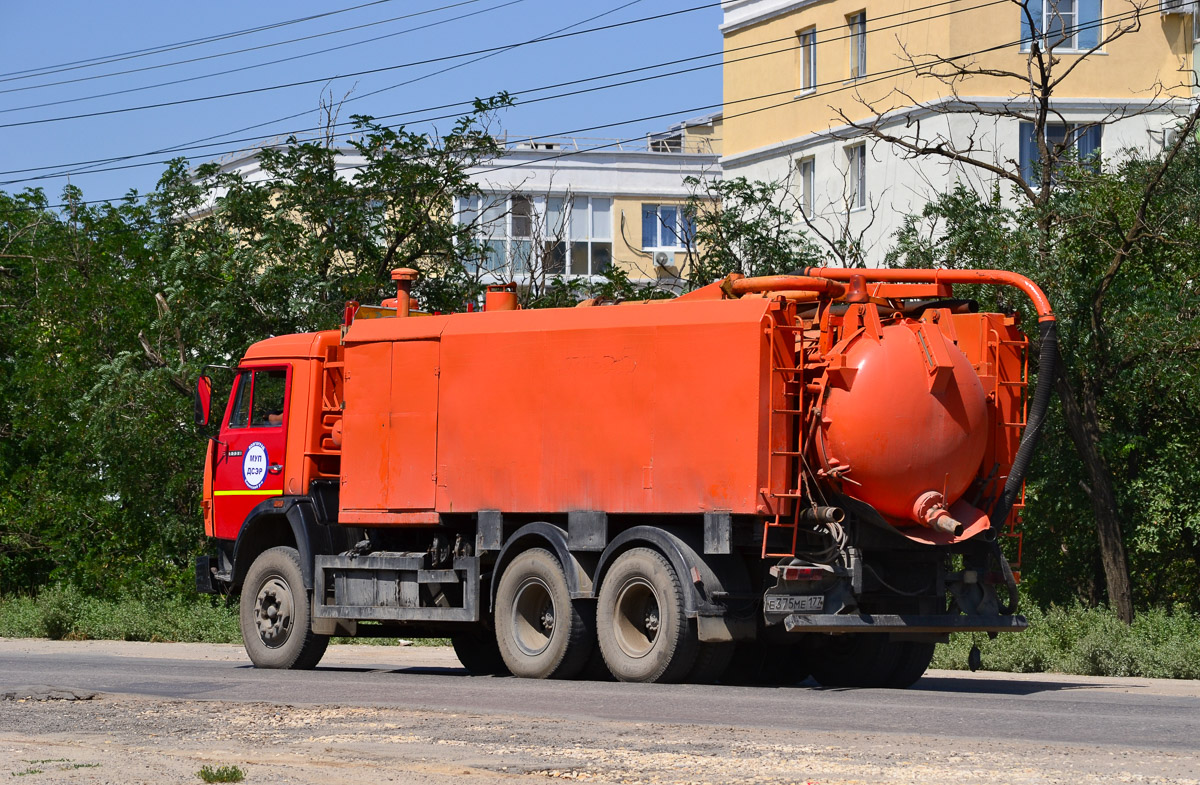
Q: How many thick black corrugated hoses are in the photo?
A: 1